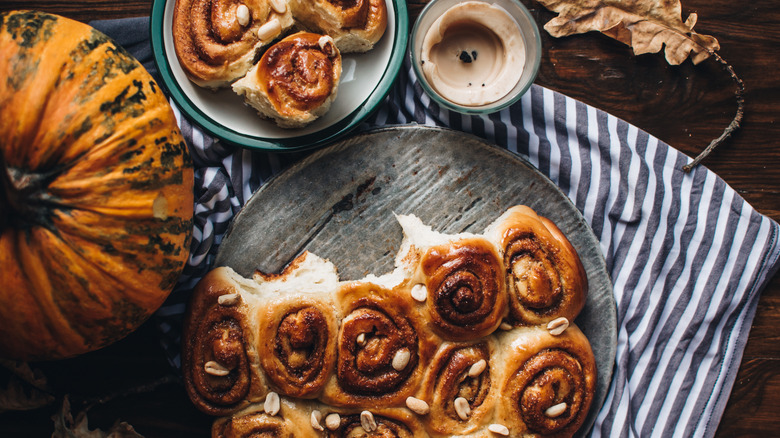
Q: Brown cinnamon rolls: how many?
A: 12